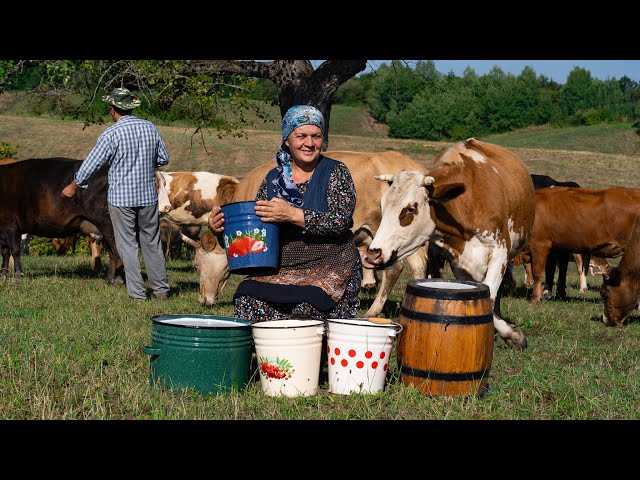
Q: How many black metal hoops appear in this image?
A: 3